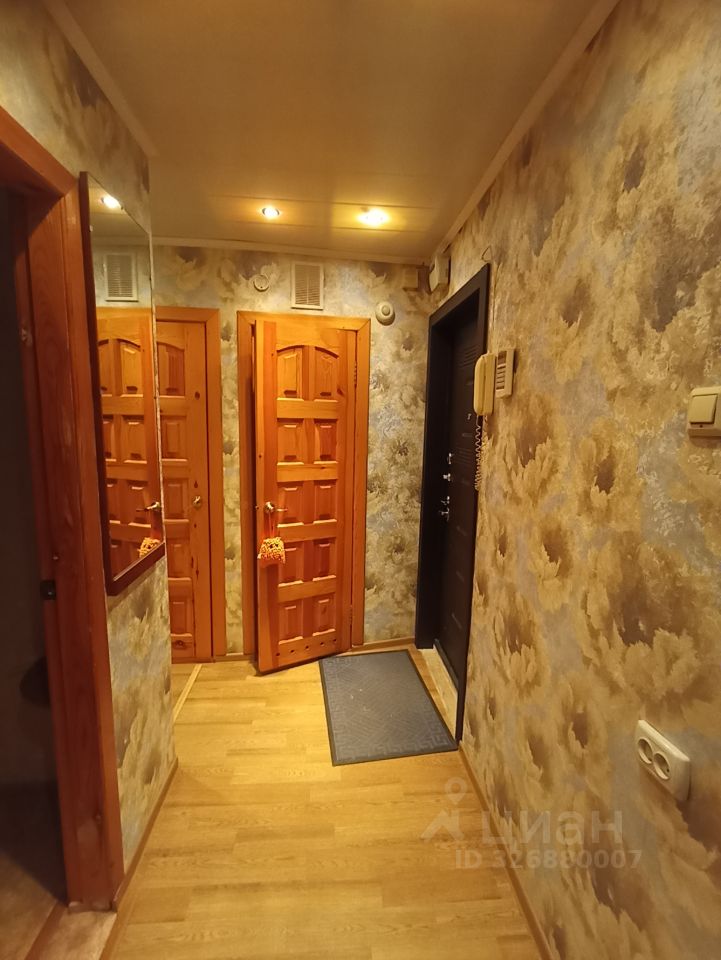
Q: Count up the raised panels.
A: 15